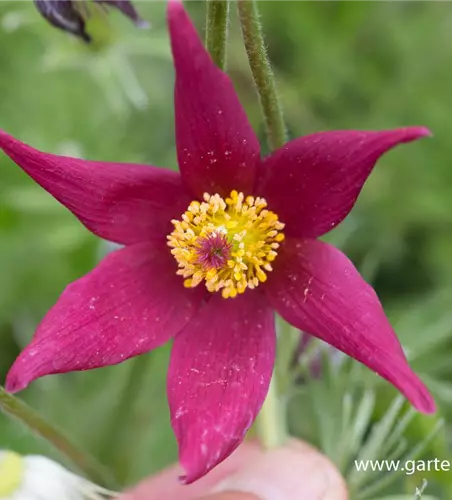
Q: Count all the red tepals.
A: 6